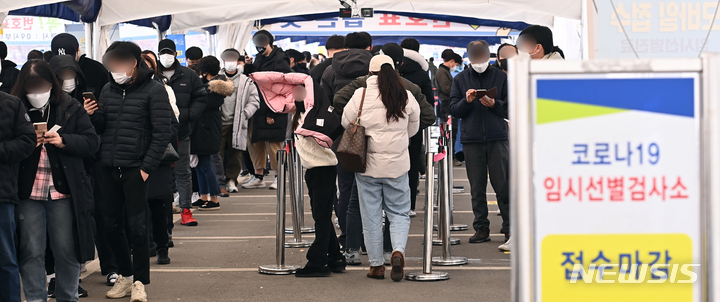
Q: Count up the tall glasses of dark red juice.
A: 0